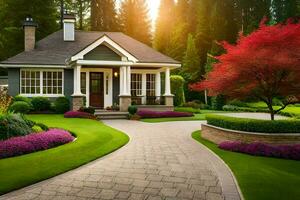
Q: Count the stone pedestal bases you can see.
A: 3